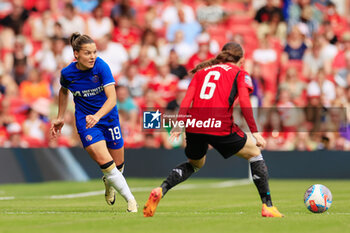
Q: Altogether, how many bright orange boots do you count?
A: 2